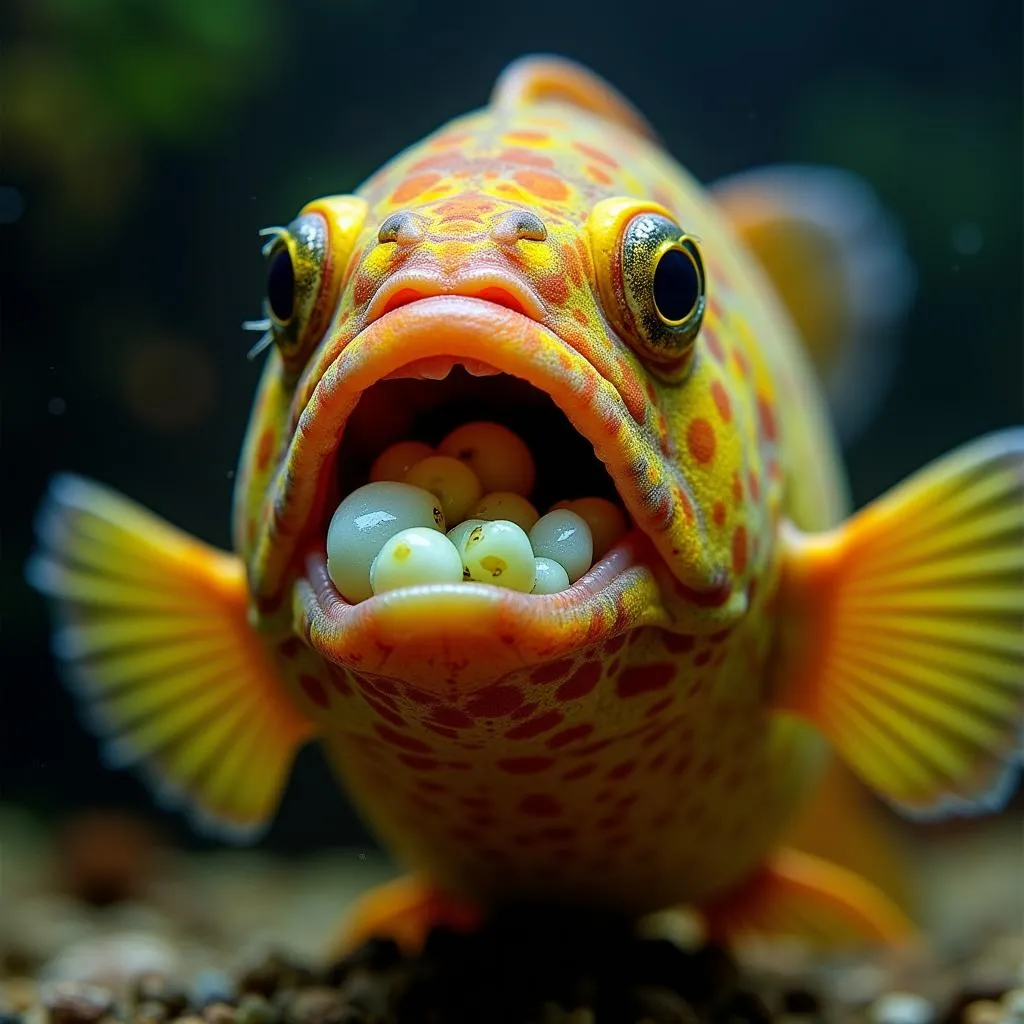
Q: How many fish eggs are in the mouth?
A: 11